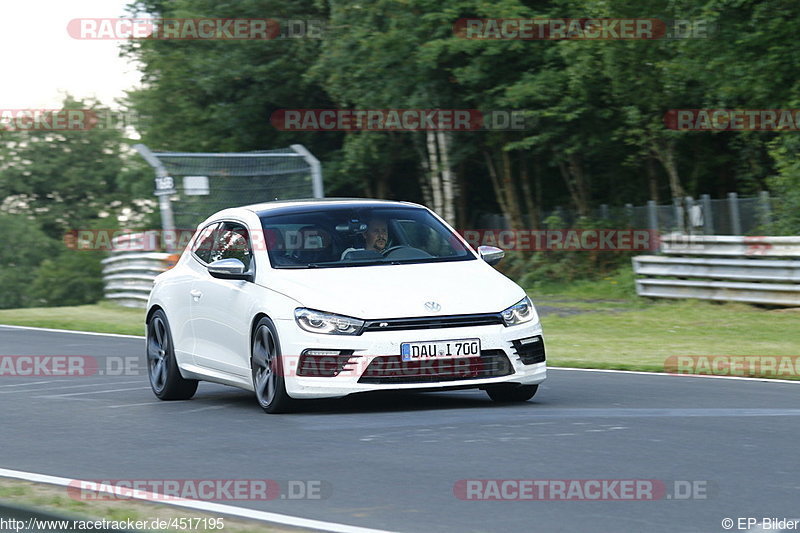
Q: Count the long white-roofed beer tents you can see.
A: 0